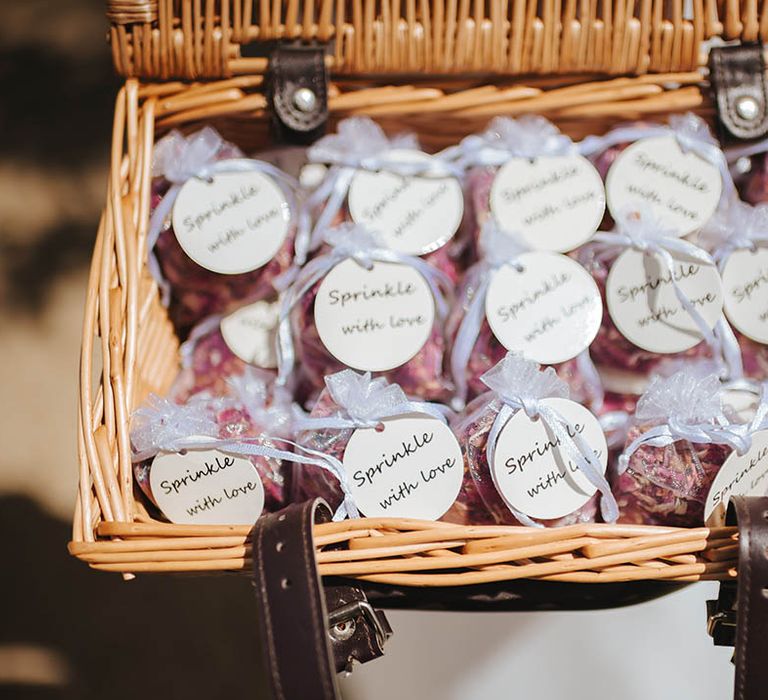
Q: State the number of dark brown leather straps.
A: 4